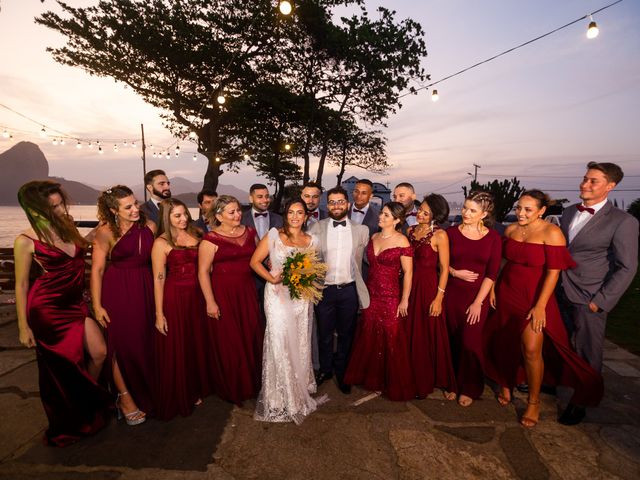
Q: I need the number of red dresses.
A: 8